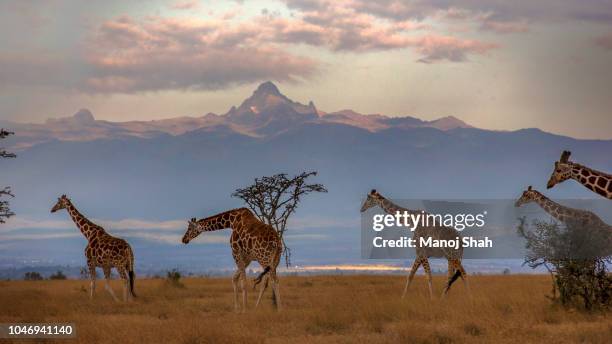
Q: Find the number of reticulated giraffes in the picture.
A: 5